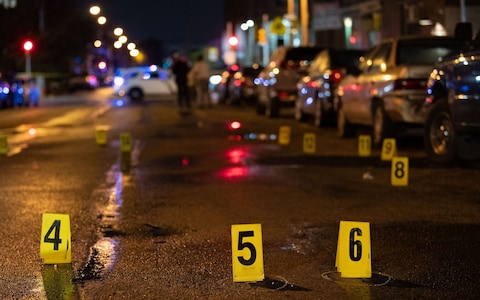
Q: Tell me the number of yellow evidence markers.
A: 11